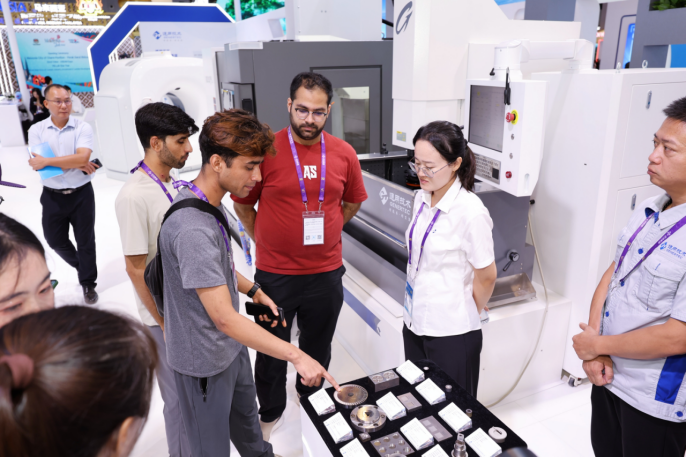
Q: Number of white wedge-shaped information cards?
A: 10